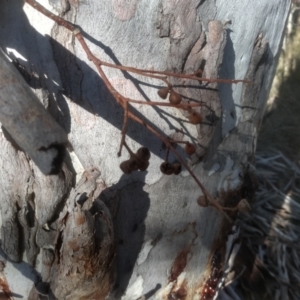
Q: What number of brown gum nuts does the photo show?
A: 11